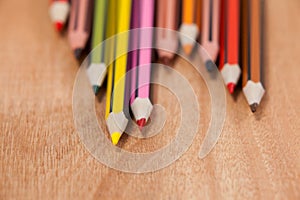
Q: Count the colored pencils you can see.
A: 10